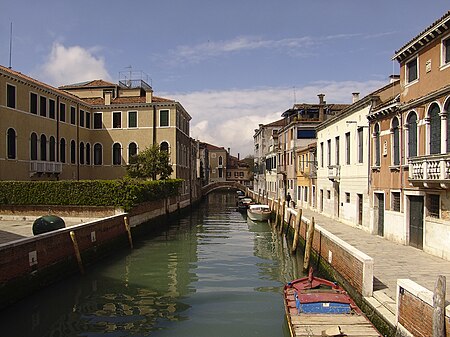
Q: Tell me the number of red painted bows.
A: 1